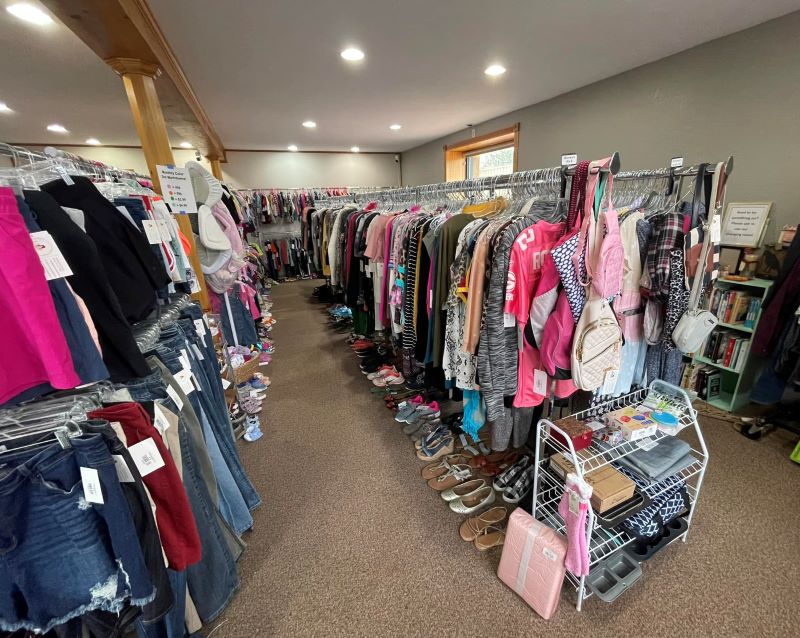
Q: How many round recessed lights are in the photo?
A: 11